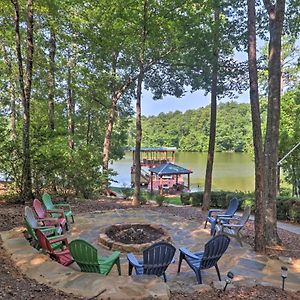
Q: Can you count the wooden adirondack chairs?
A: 10